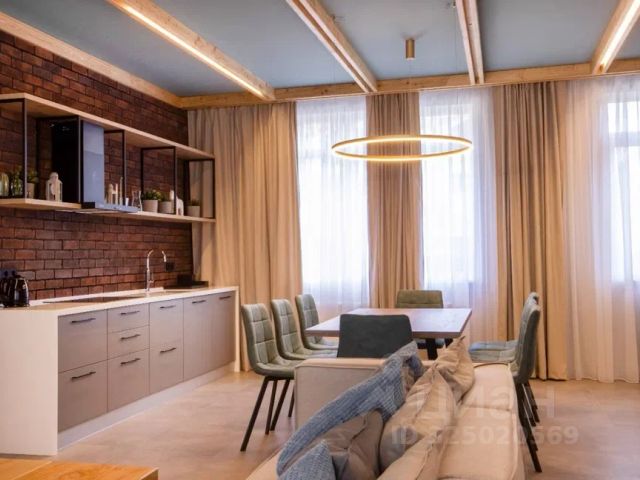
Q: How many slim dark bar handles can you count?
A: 9